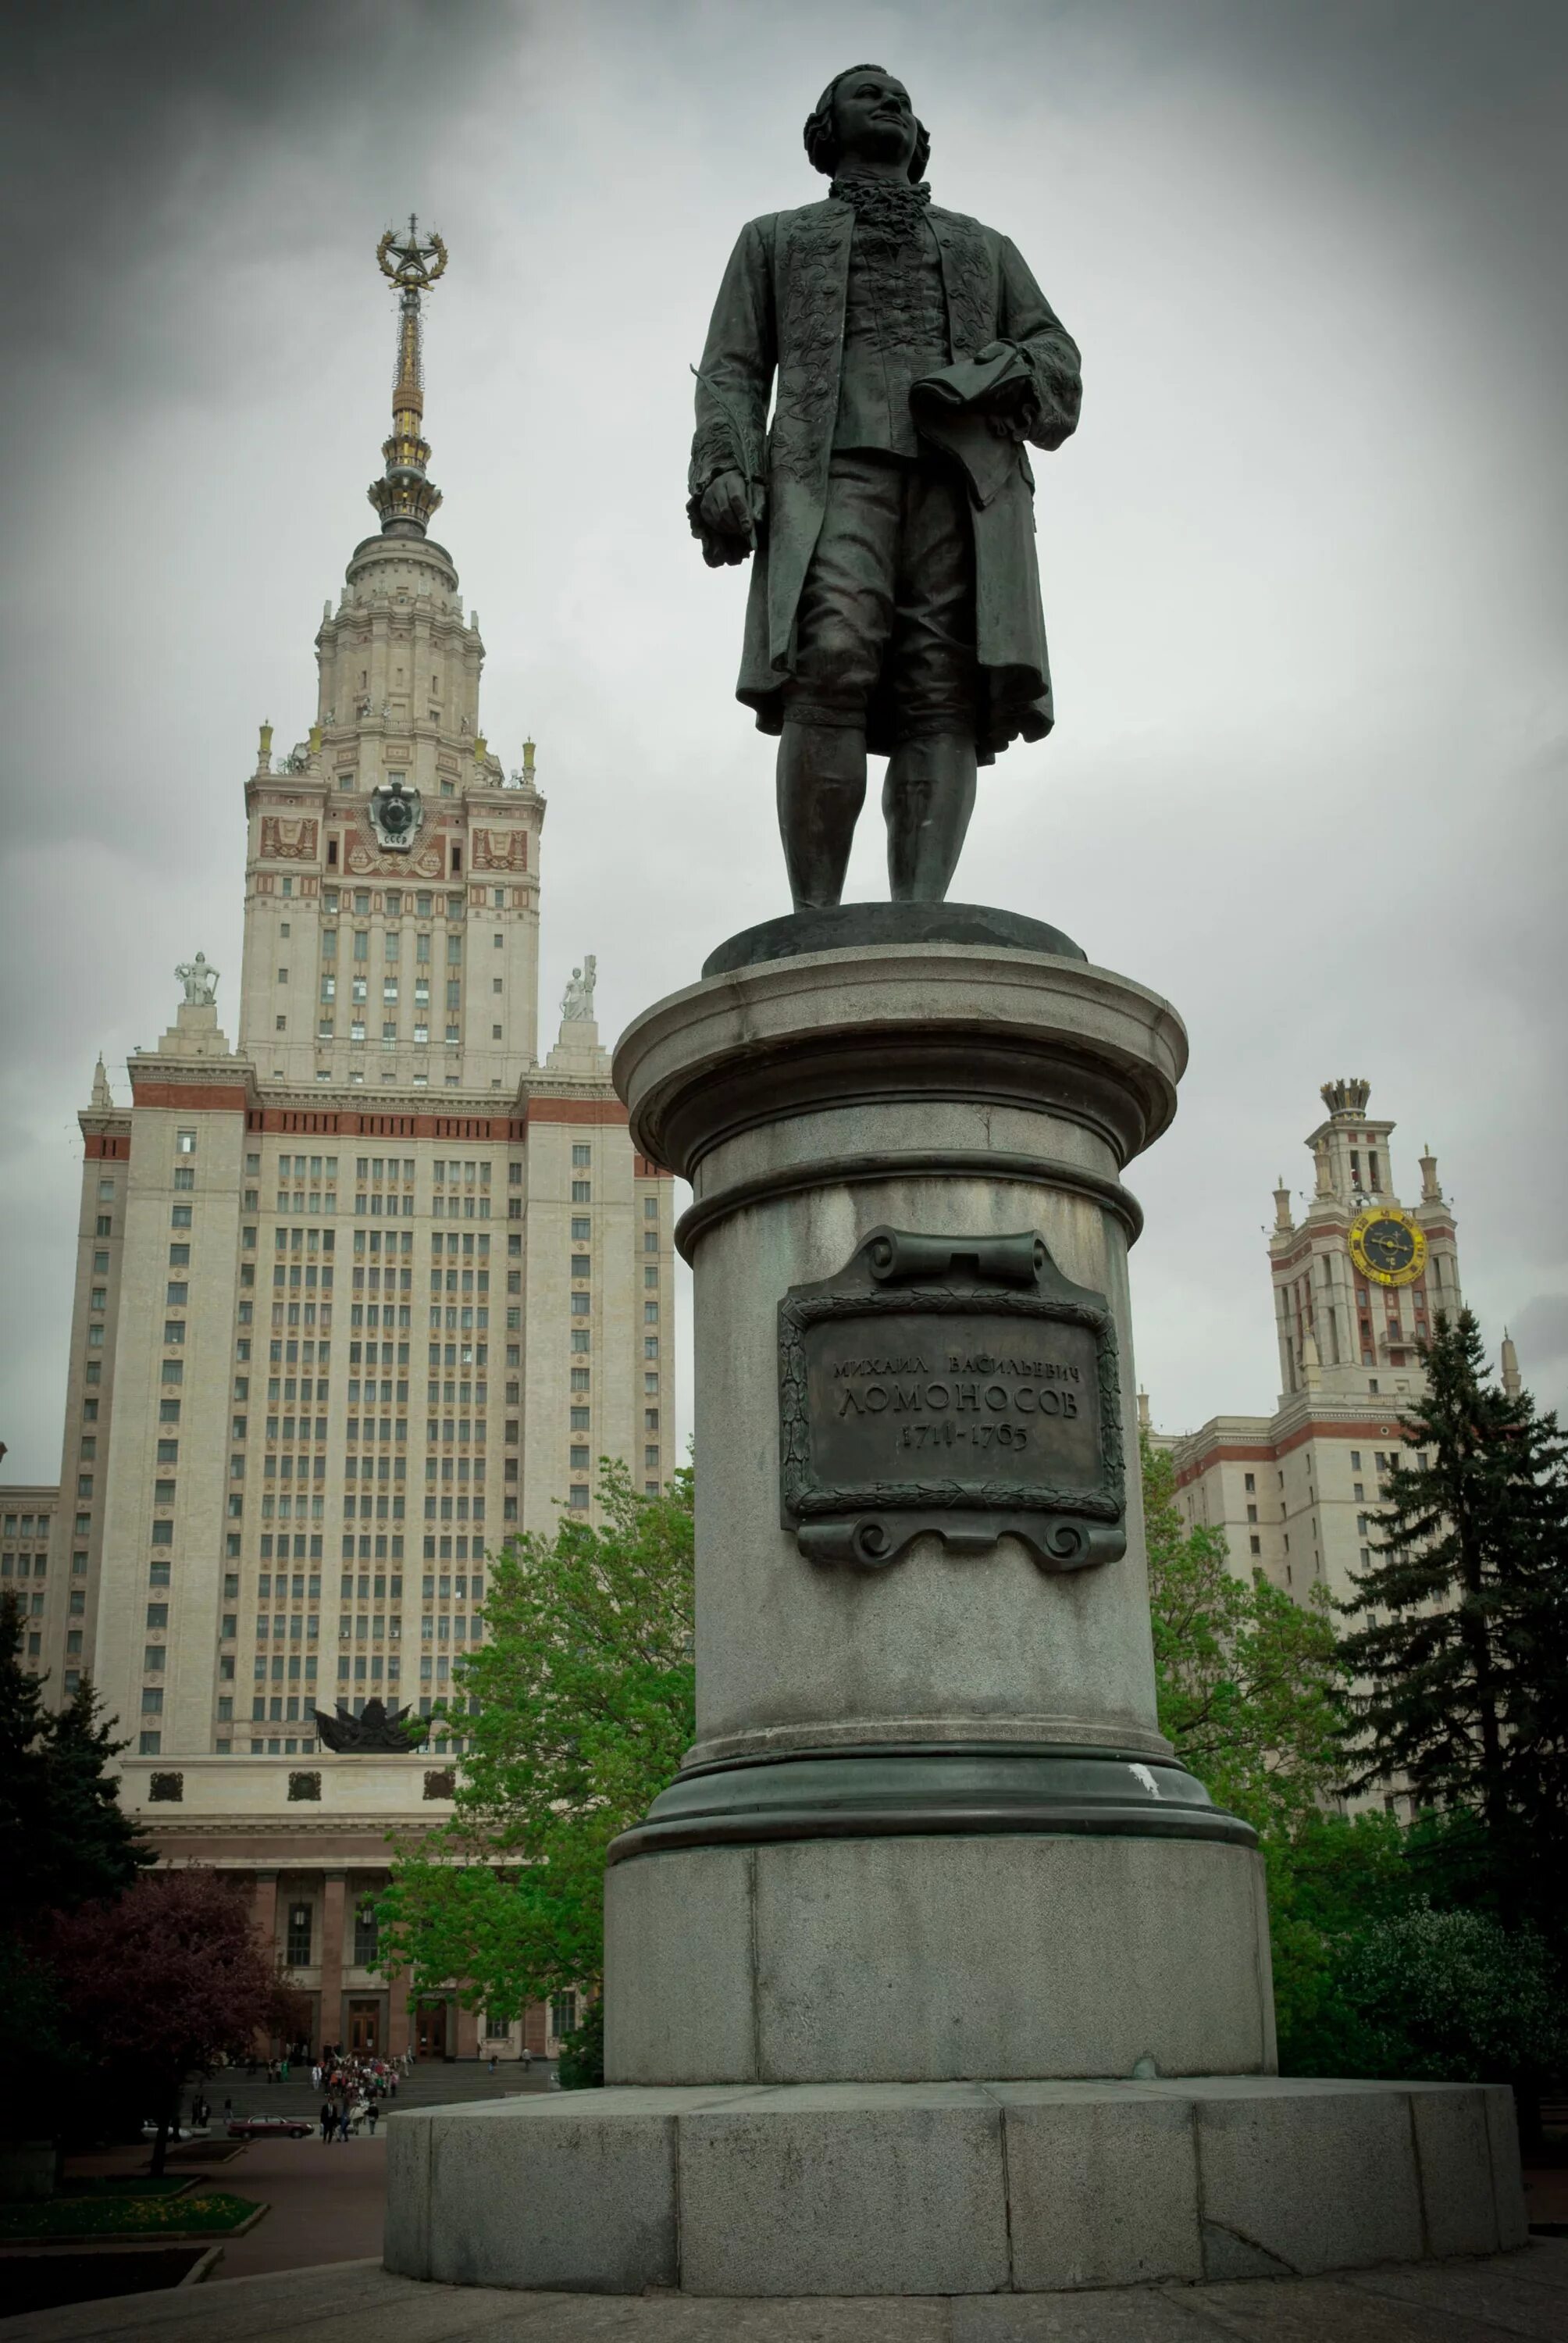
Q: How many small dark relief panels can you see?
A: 3